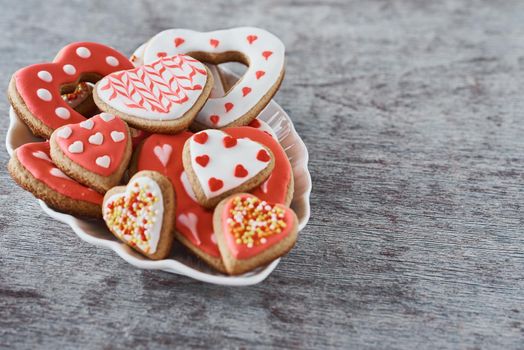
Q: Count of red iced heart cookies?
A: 5